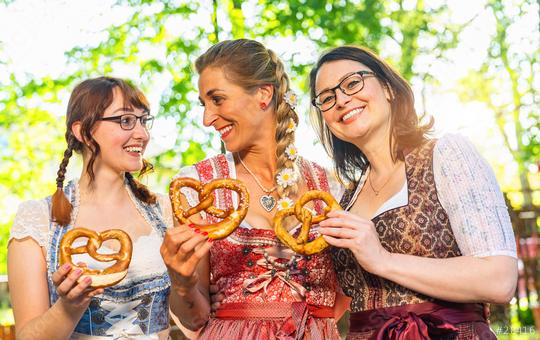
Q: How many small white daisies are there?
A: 5